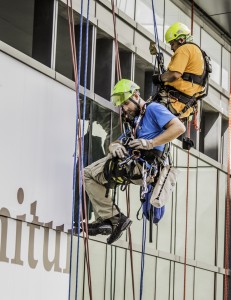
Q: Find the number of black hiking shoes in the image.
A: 2